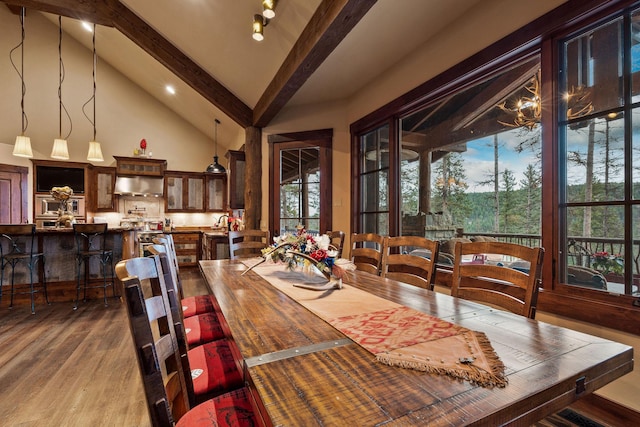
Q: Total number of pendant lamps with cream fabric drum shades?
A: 3